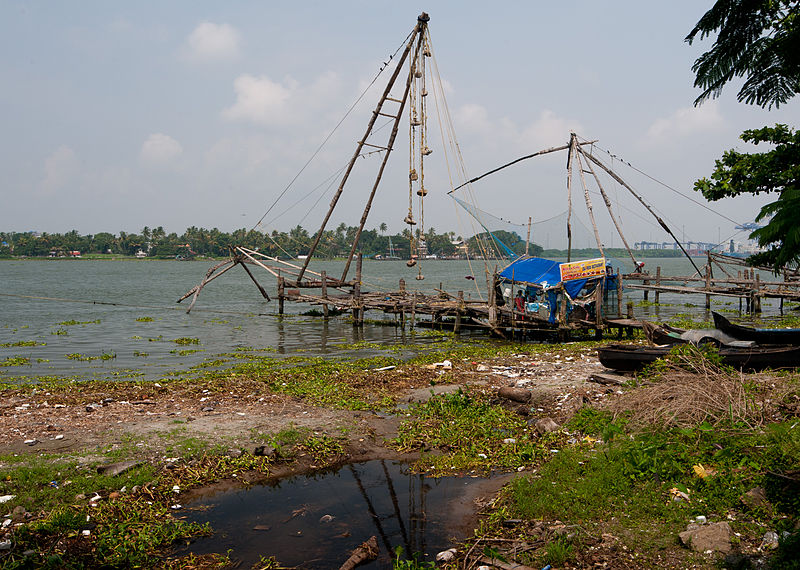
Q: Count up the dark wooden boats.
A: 3